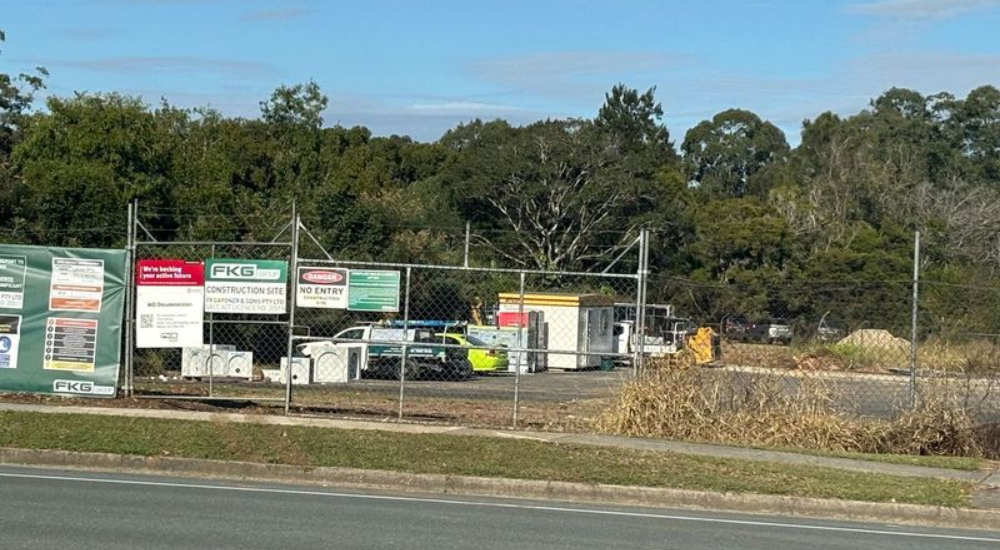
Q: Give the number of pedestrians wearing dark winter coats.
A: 0